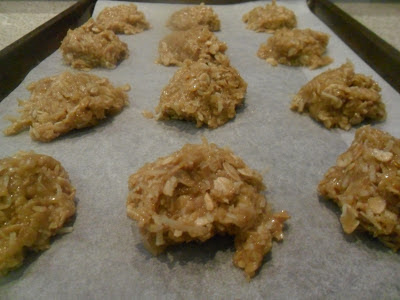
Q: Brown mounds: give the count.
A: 12